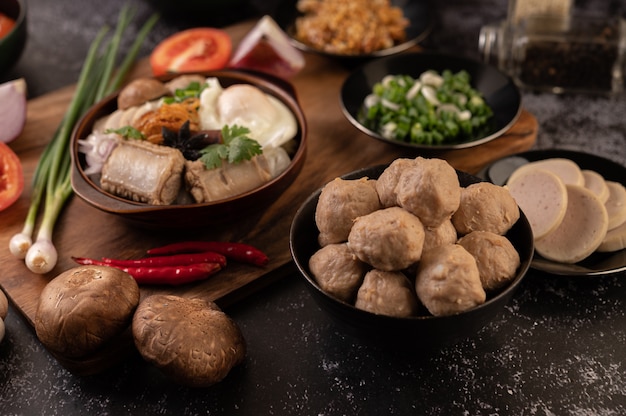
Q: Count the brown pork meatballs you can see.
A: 10